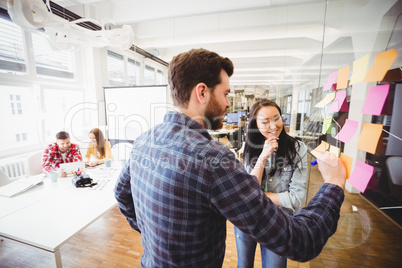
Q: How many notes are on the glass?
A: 14